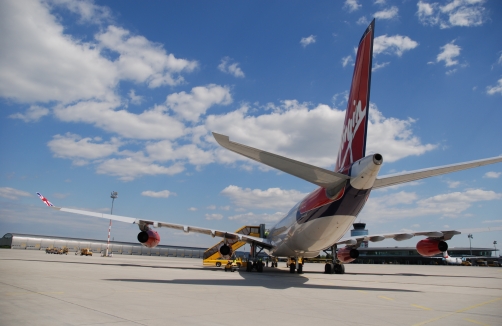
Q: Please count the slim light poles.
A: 3